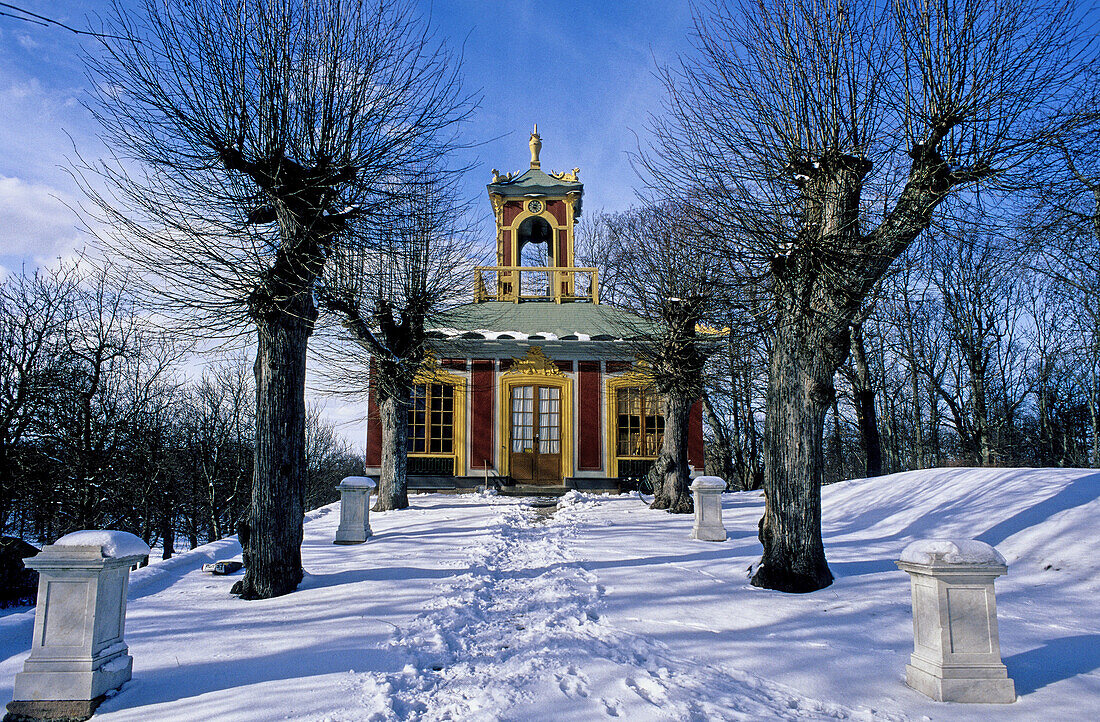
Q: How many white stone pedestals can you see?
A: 4